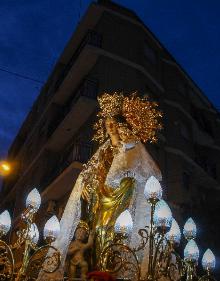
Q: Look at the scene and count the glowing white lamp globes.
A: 11